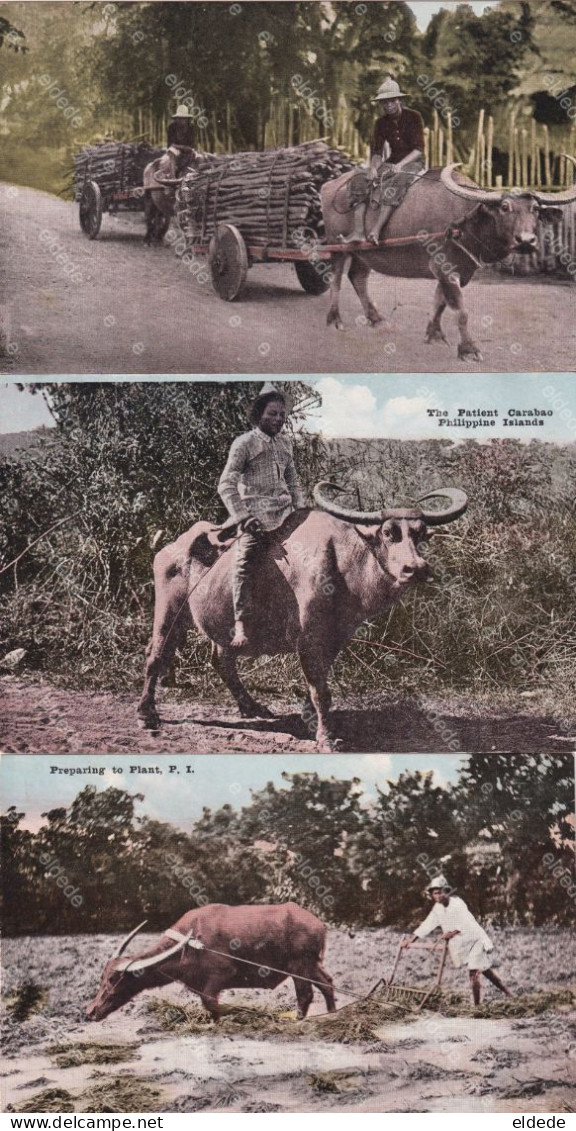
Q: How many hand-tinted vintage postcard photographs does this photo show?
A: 3